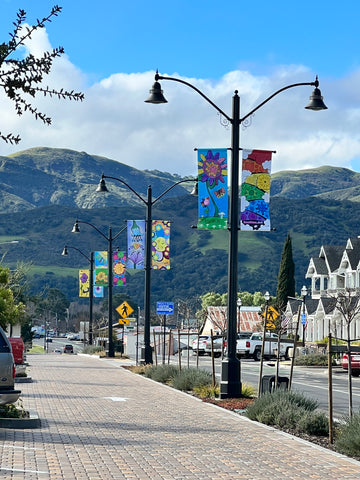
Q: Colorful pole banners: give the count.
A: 8